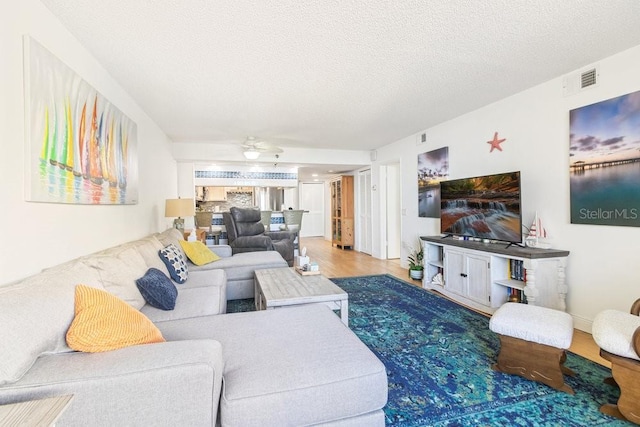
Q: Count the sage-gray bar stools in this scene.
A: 3